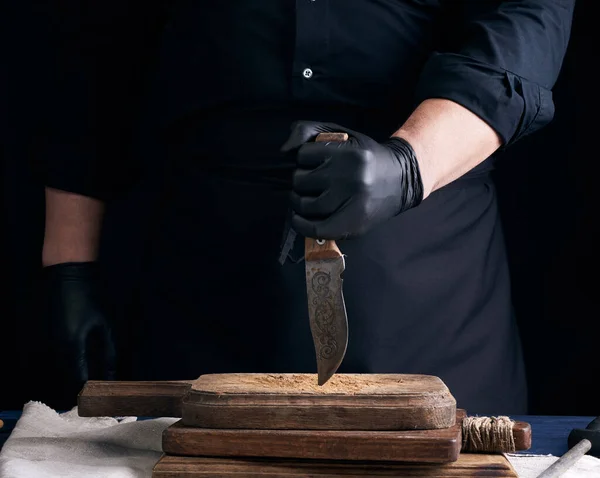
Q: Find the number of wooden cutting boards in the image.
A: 3